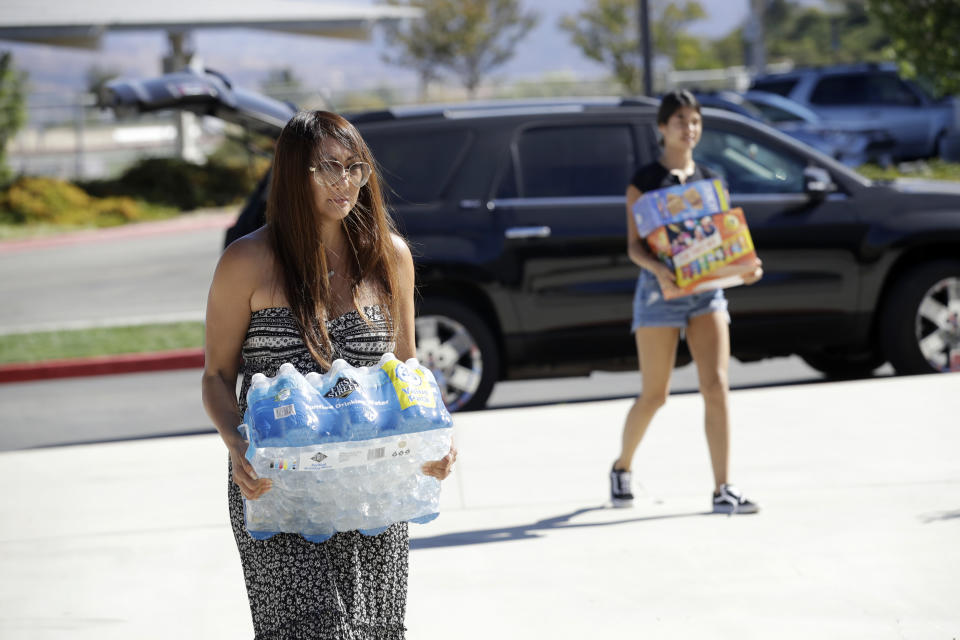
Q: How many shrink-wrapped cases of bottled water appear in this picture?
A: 1